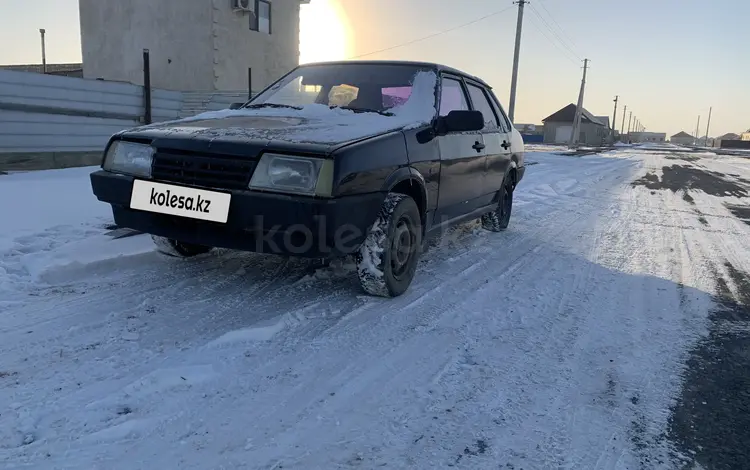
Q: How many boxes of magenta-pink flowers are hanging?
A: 0